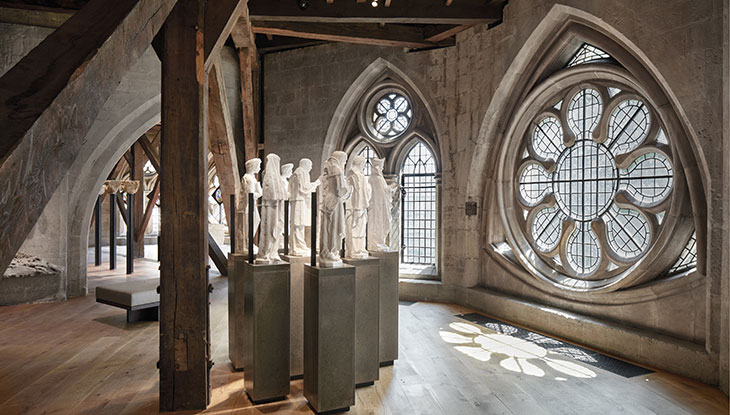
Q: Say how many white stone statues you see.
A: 7